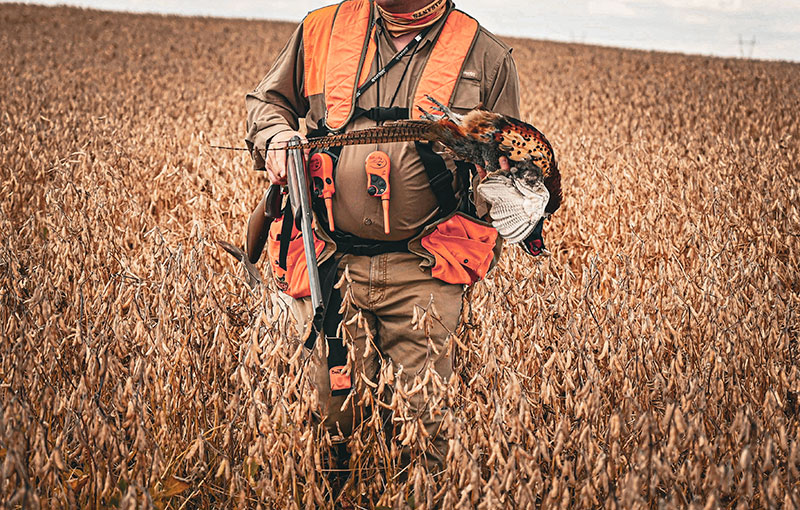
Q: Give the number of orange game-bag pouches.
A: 2